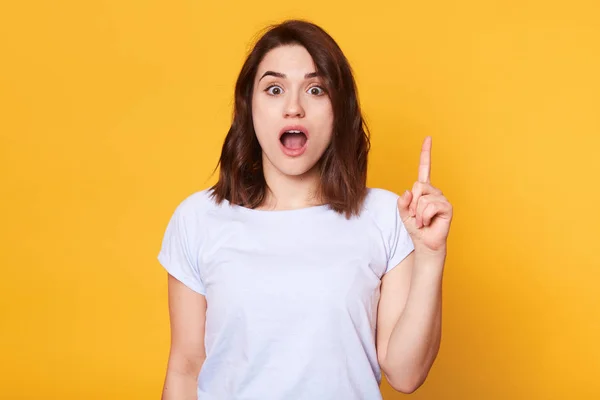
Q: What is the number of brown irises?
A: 2